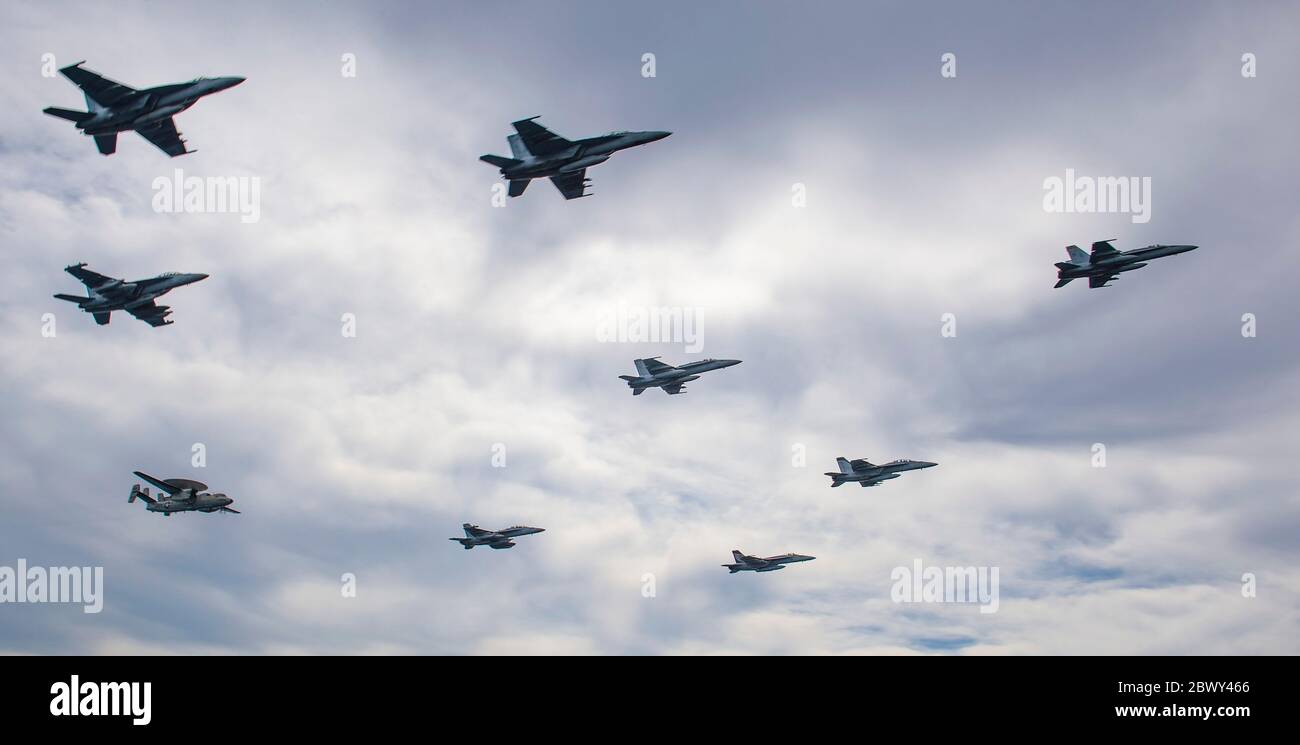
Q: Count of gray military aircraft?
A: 9